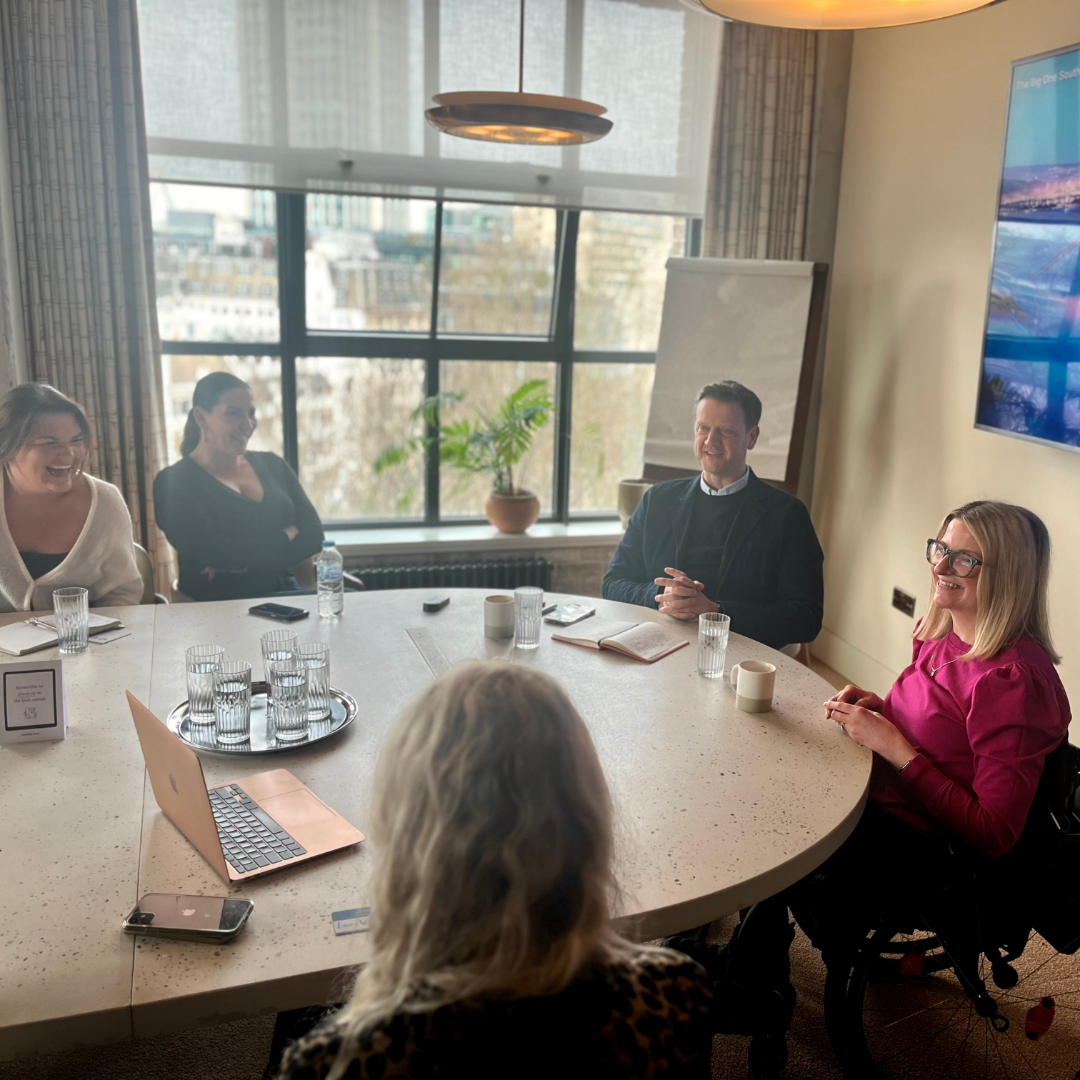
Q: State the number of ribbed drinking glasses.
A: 8